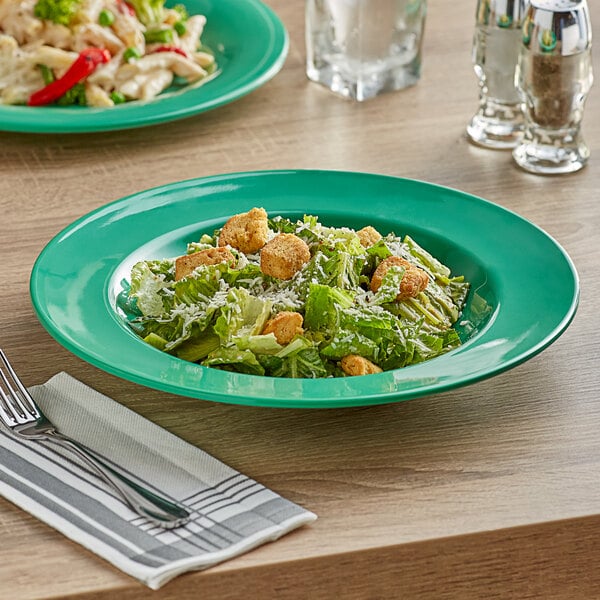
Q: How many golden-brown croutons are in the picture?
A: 7